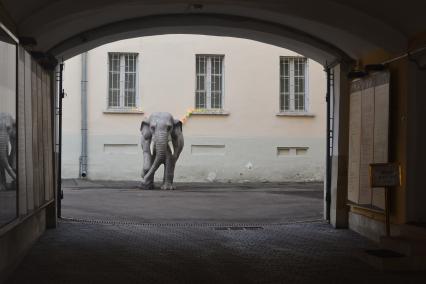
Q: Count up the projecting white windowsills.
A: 3